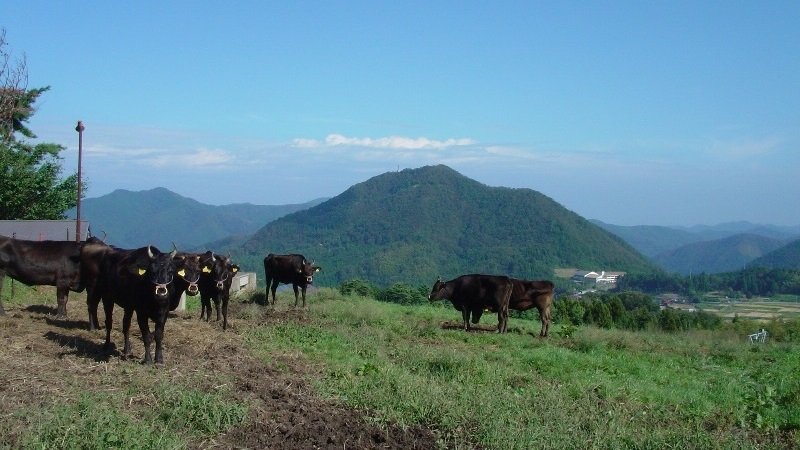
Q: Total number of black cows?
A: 7